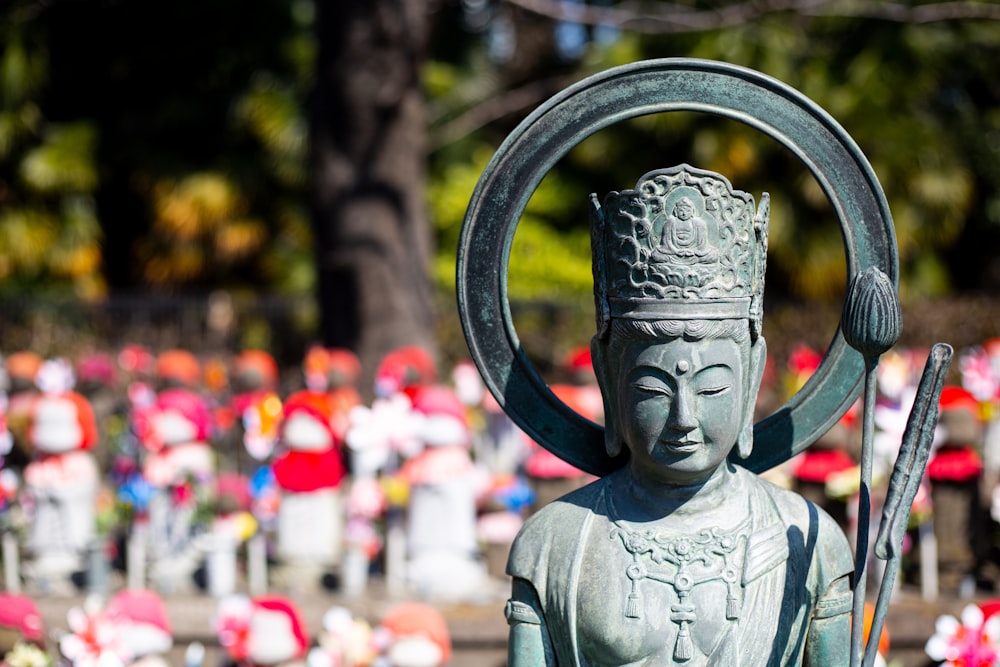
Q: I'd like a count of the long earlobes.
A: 2